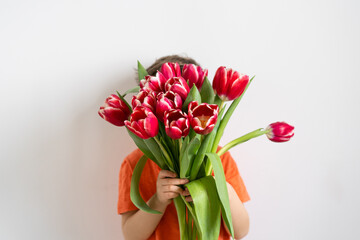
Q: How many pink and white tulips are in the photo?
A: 12